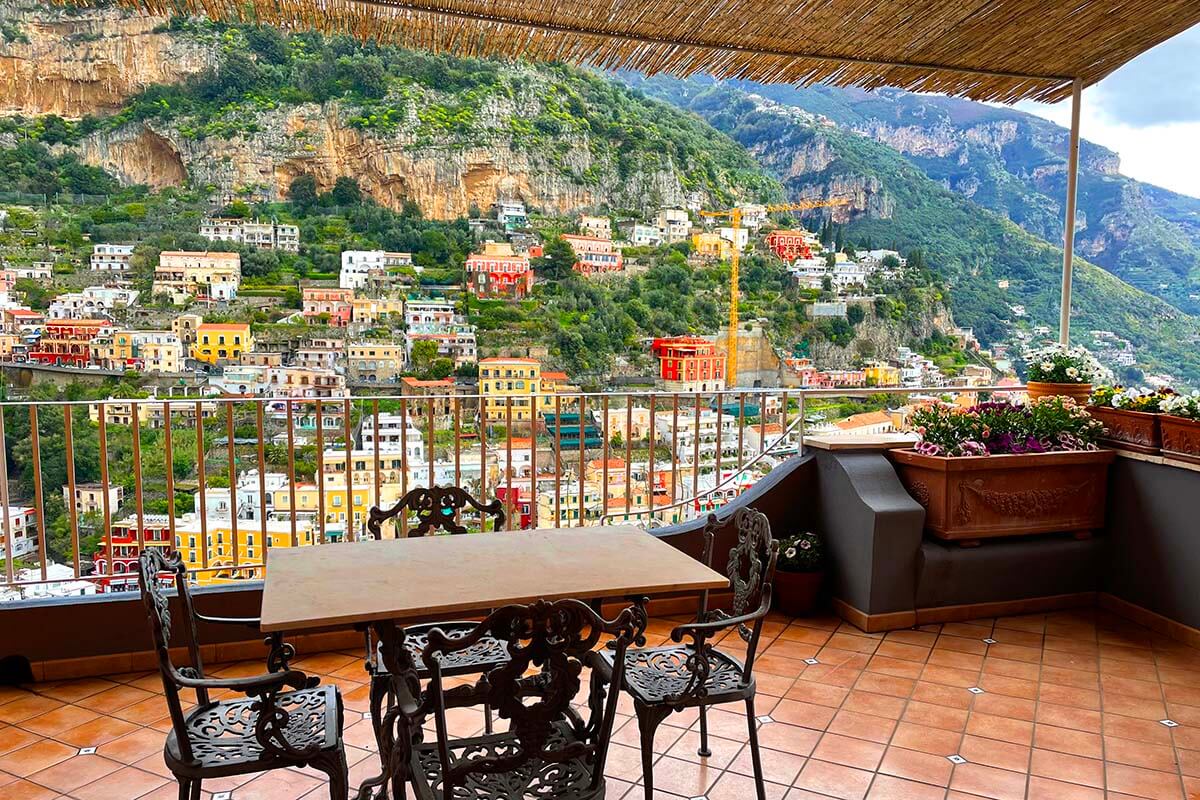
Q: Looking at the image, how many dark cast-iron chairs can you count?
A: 4